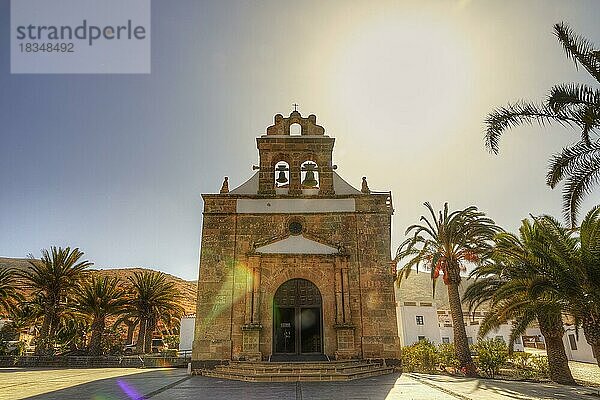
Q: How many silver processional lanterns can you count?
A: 0